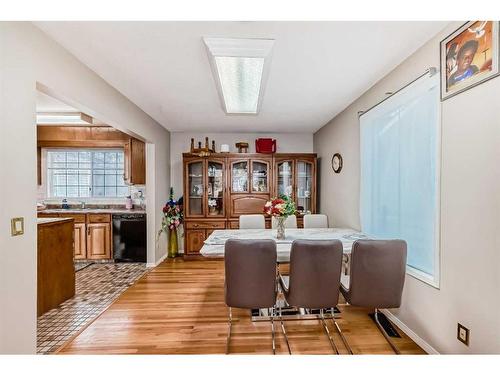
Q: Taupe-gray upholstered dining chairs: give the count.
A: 3